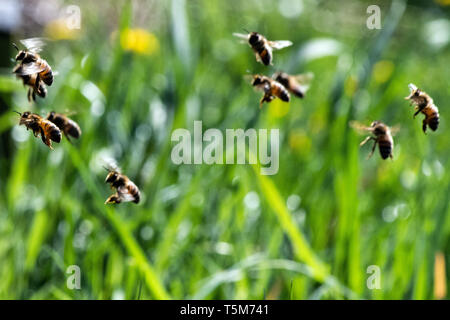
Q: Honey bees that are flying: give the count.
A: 10